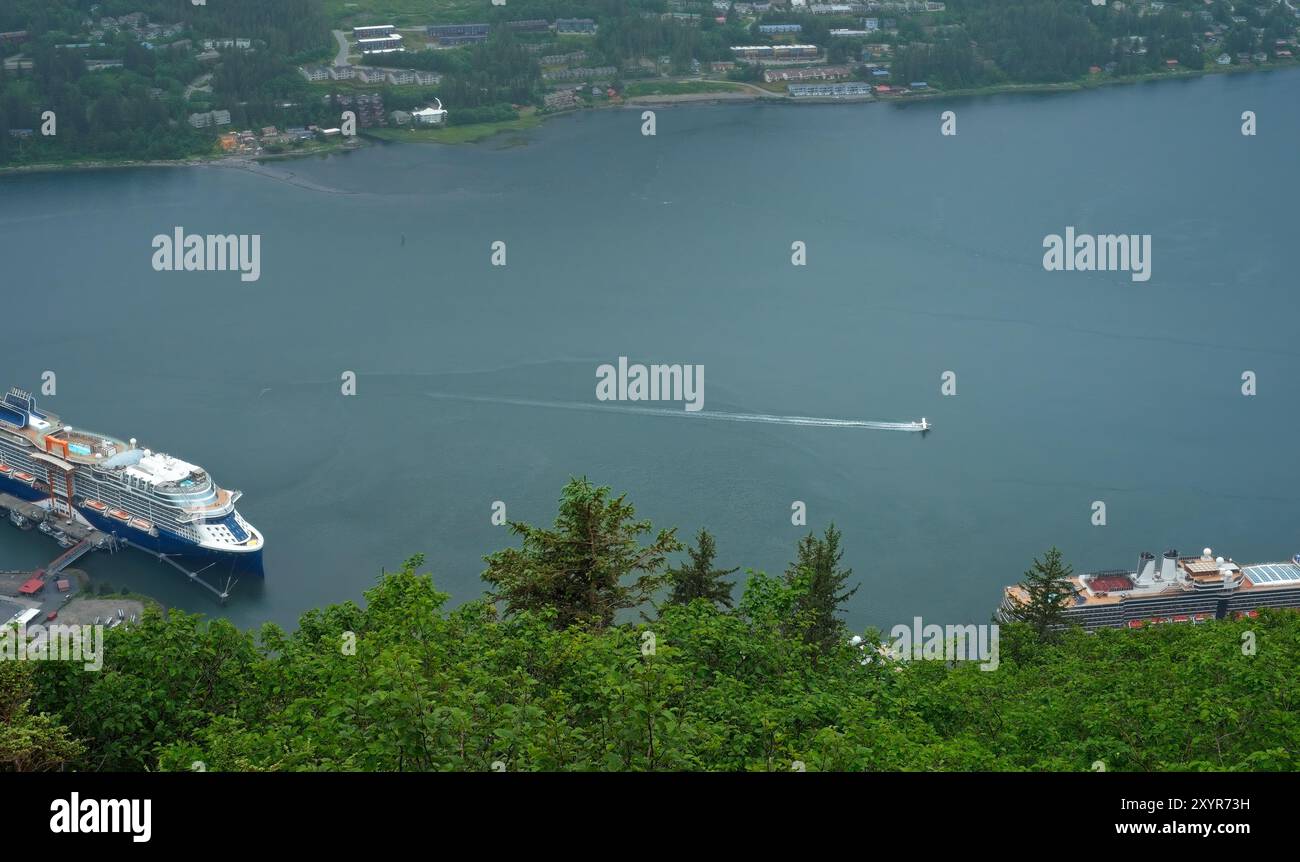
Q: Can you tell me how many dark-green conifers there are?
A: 4